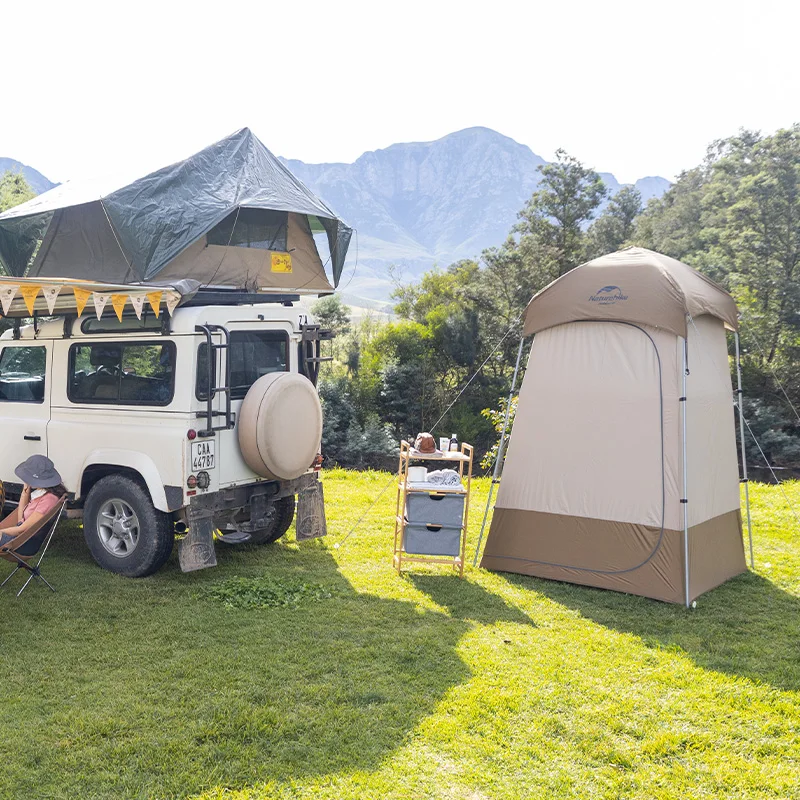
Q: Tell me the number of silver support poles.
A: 3